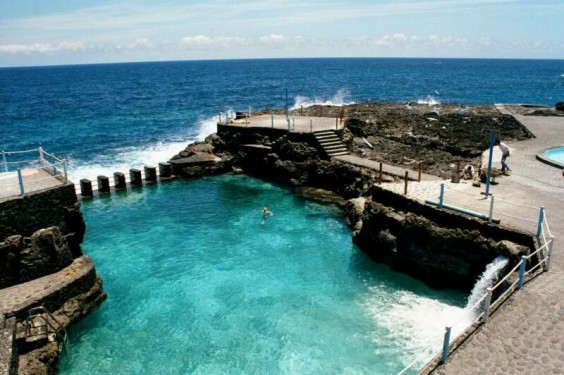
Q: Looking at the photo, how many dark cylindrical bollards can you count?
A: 6